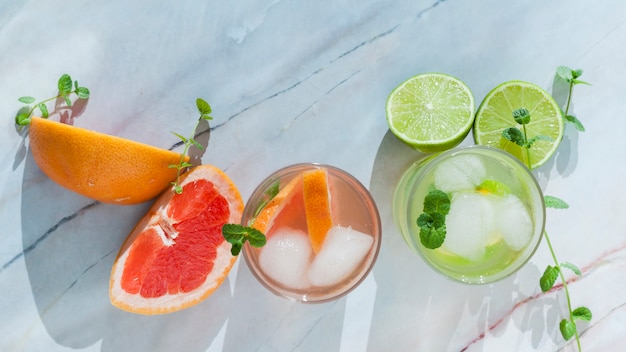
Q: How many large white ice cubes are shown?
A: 5